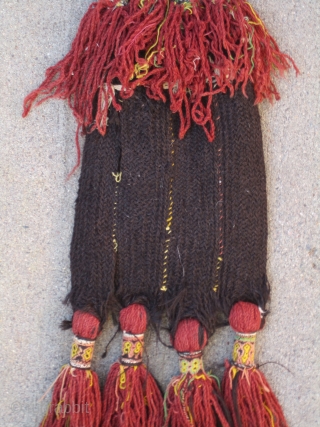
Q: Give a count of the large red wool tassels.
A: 4